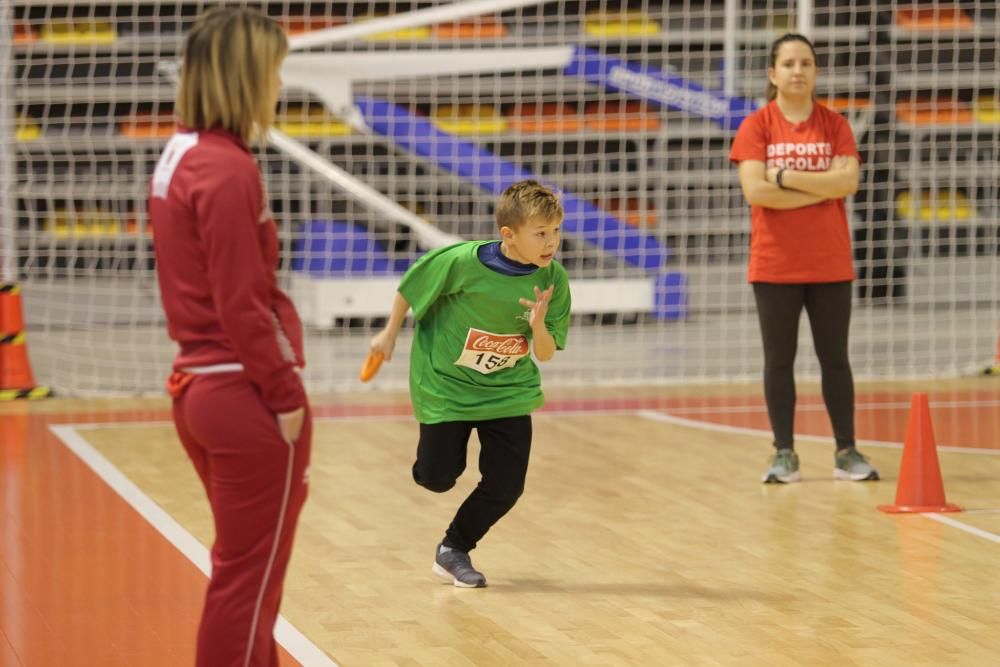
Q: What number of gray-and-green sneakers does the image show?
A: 2